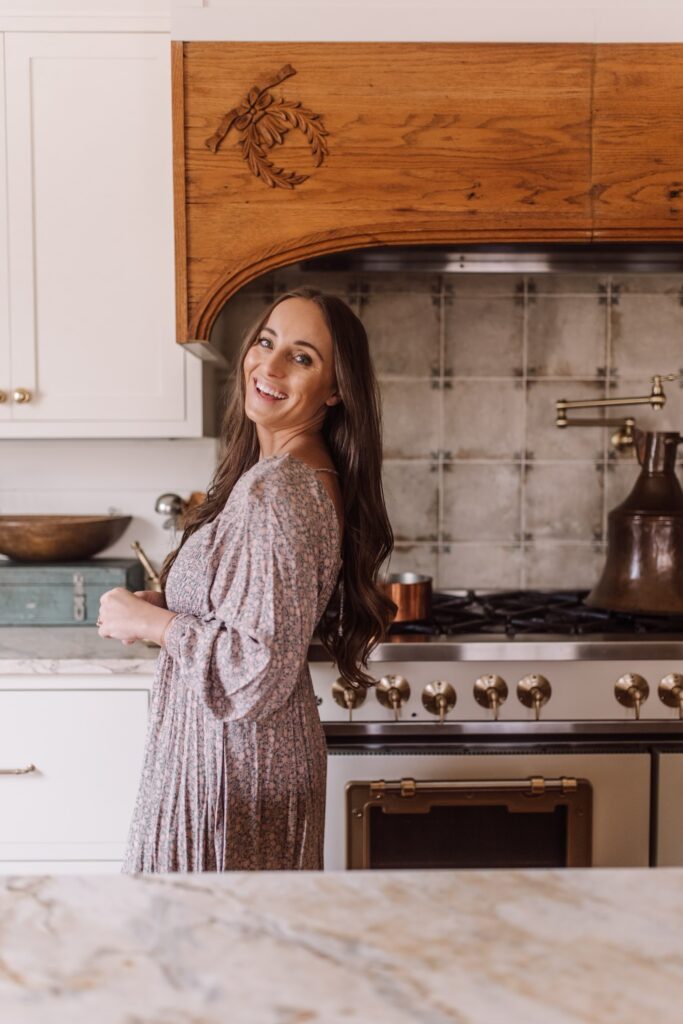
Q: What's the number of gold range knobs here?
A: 7